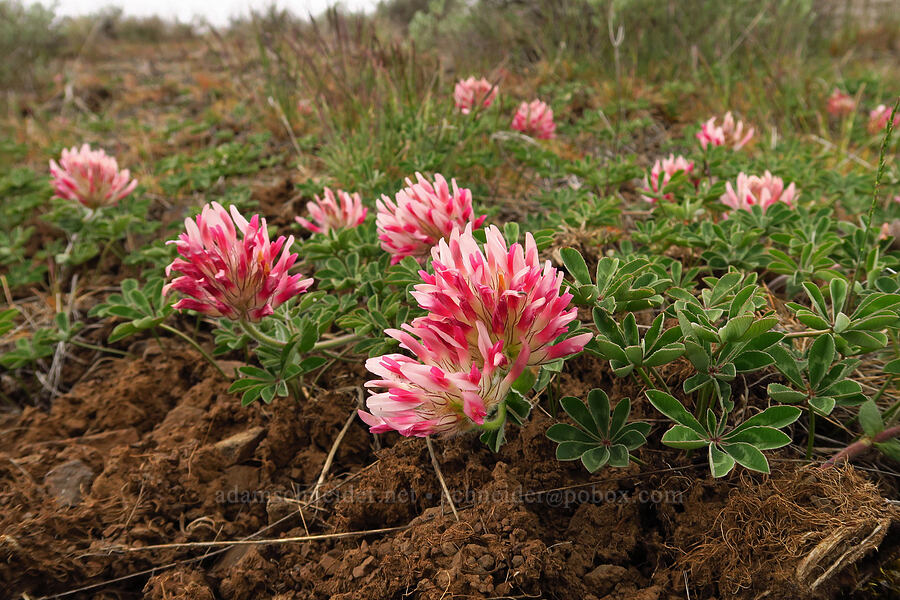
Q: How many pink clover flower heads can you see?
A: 13